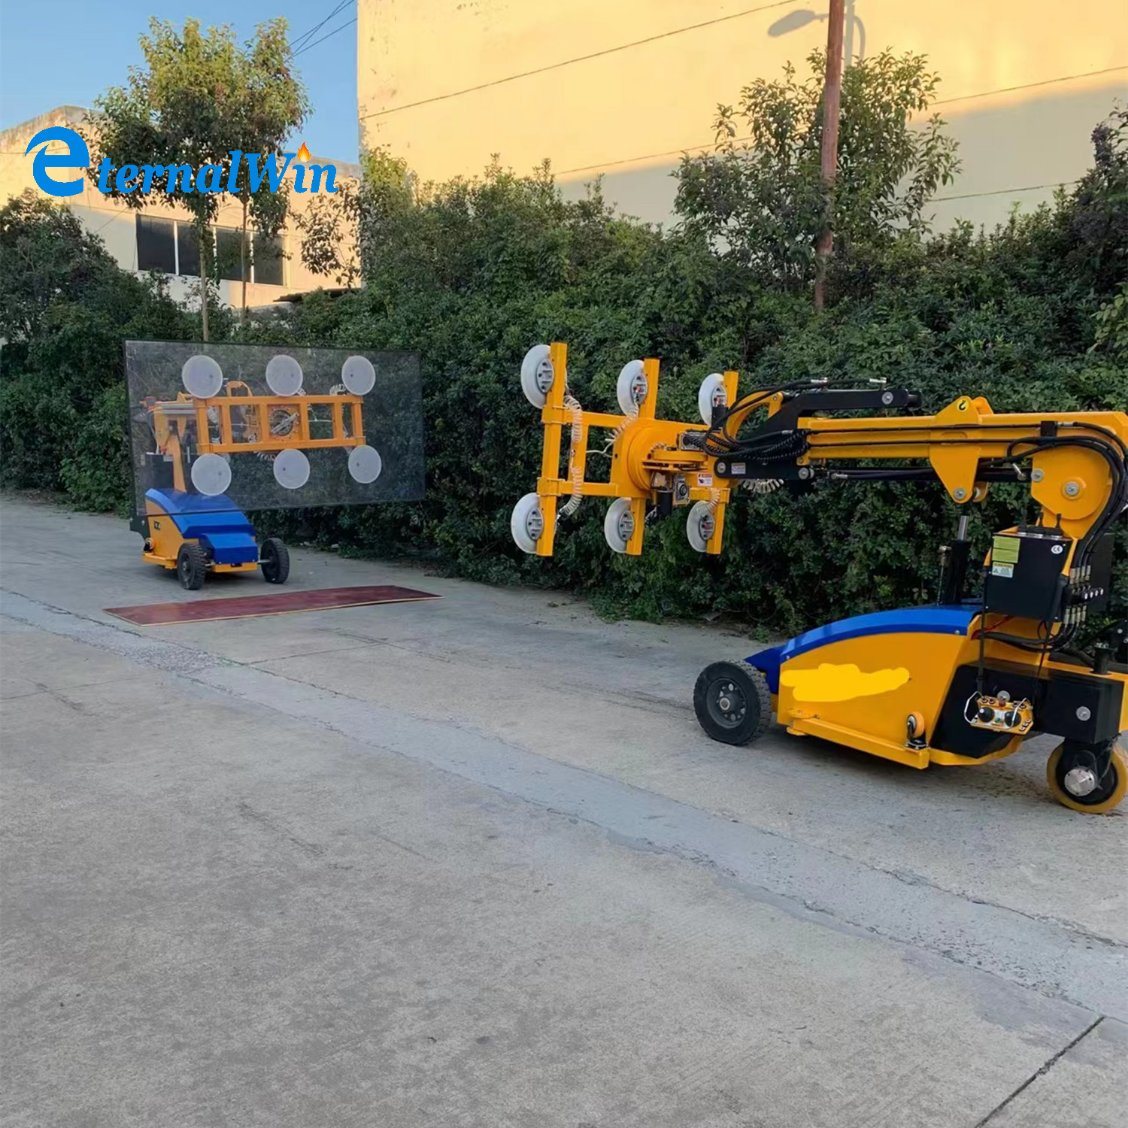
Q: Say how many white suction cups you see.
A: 12